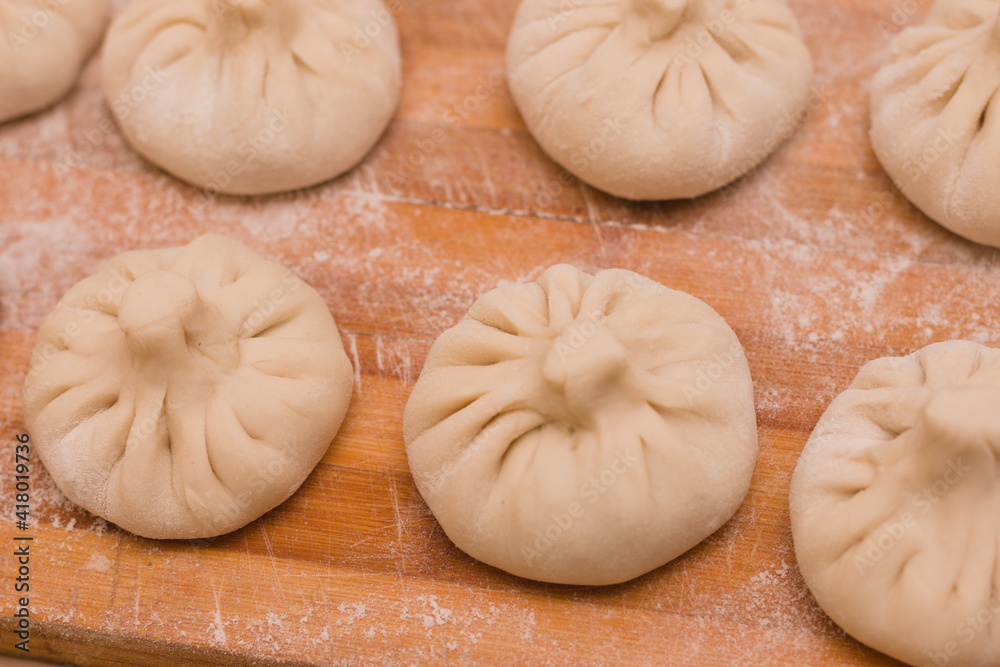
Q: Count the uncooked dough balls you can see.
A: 7